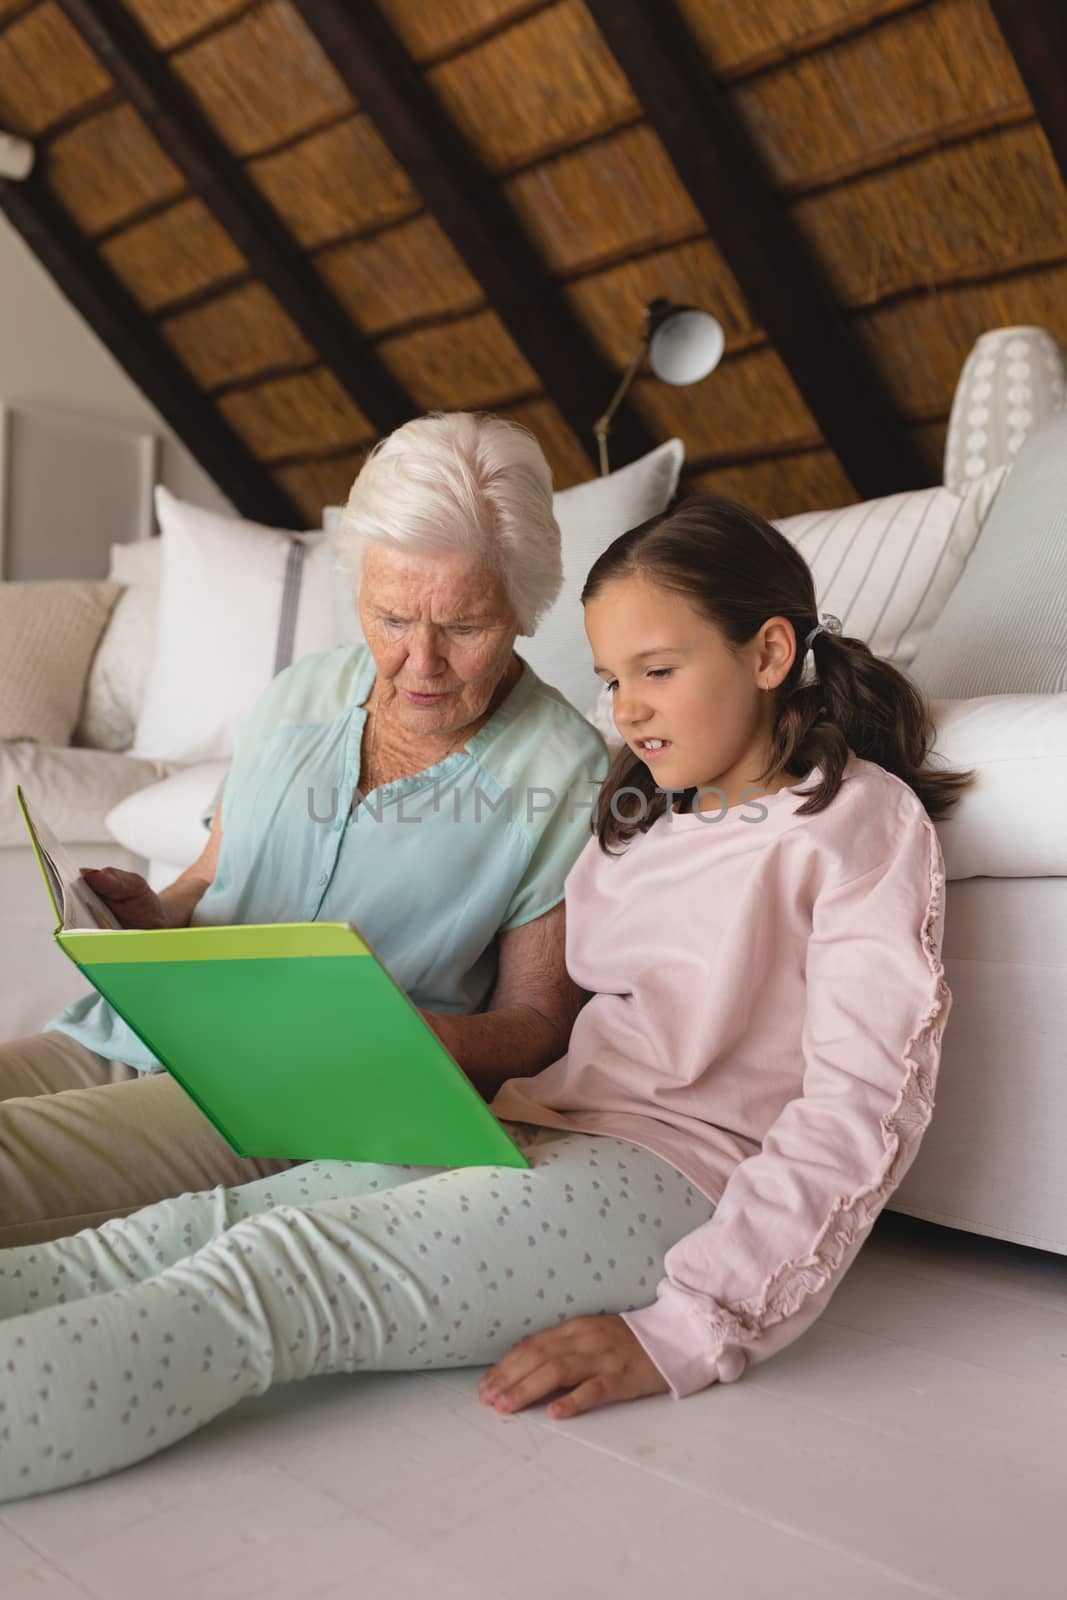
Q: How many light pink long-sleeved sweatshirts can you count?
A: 1